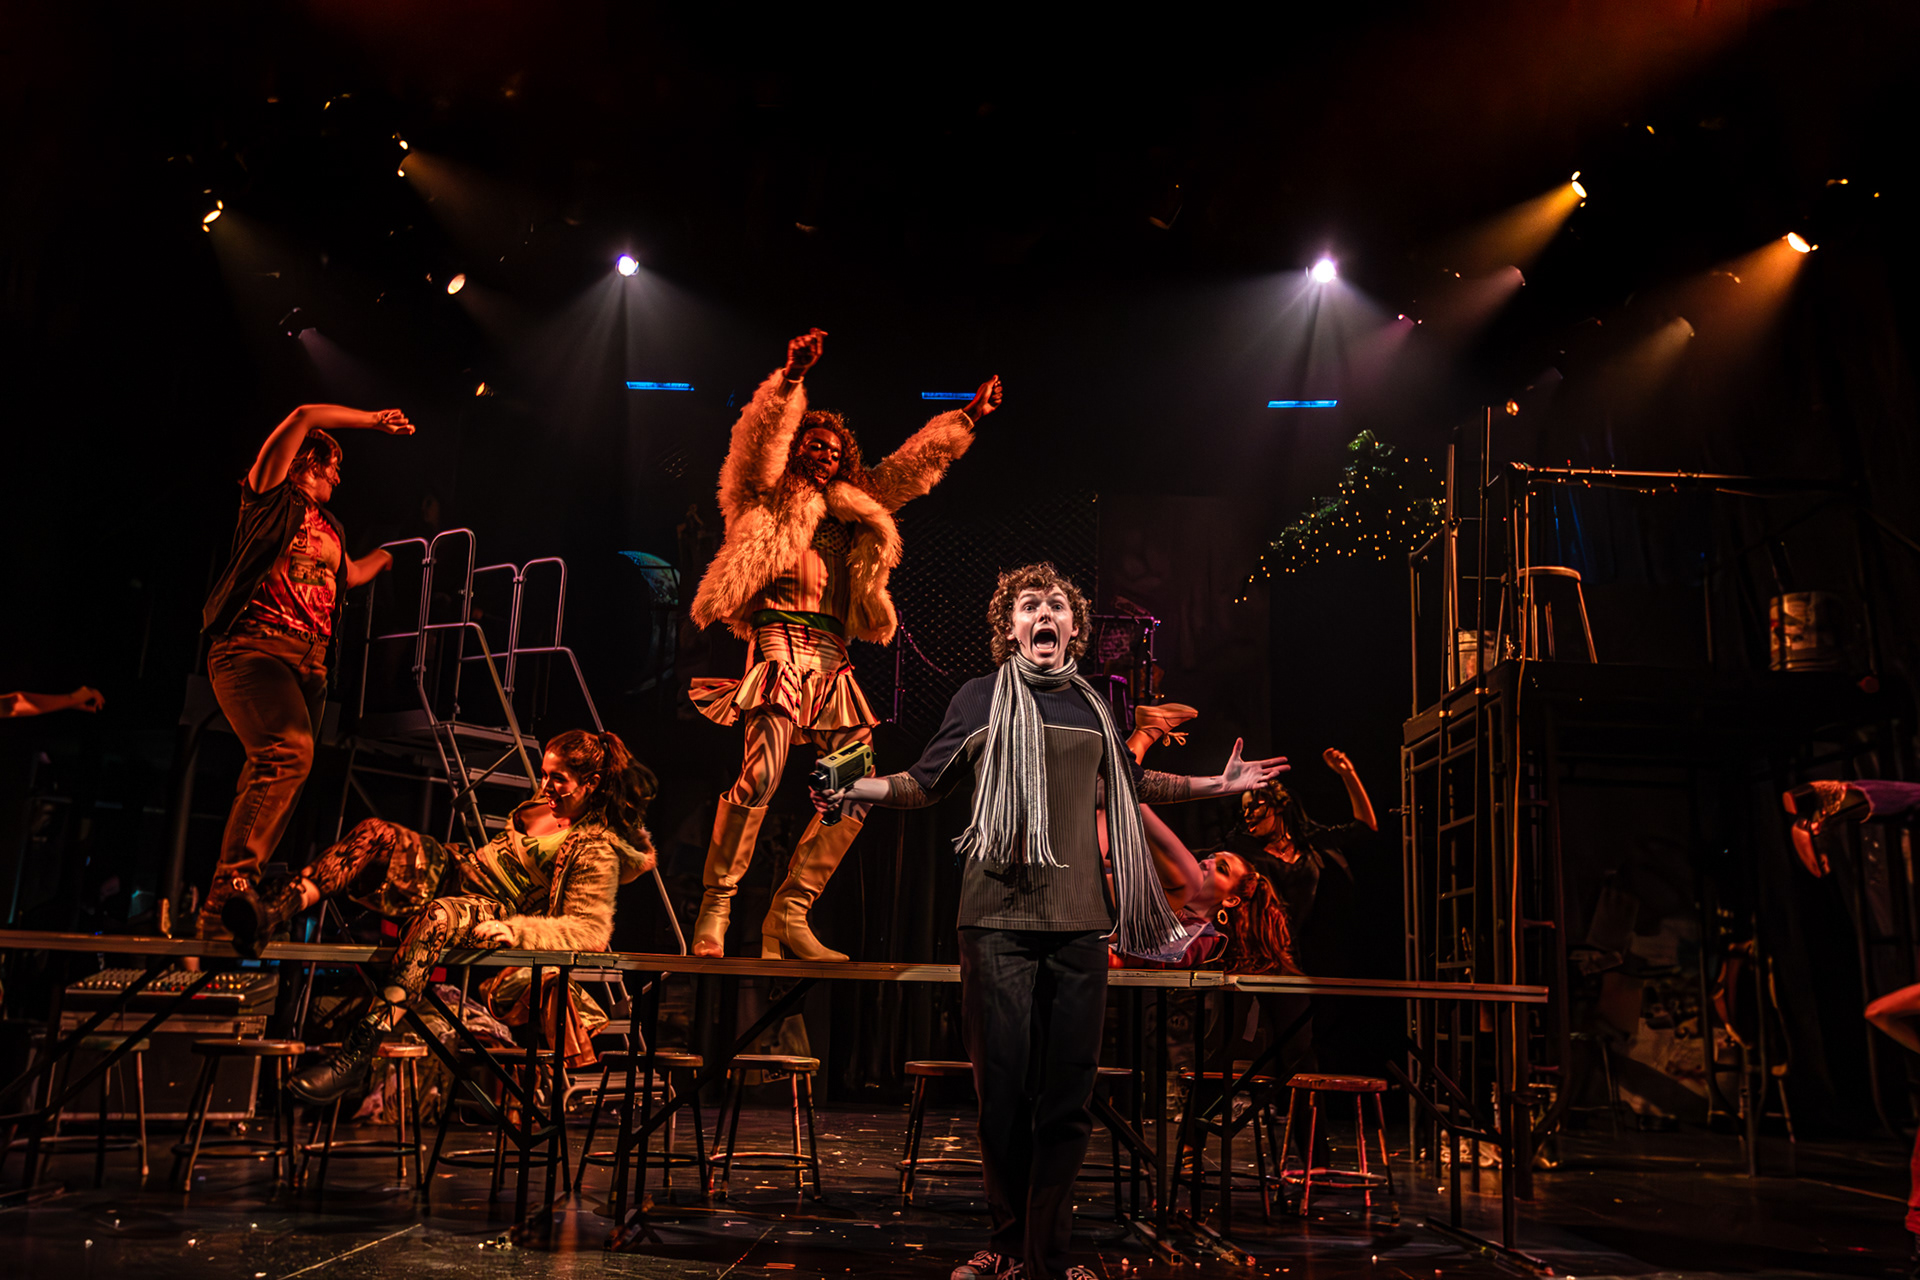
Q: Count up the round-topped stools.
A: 11